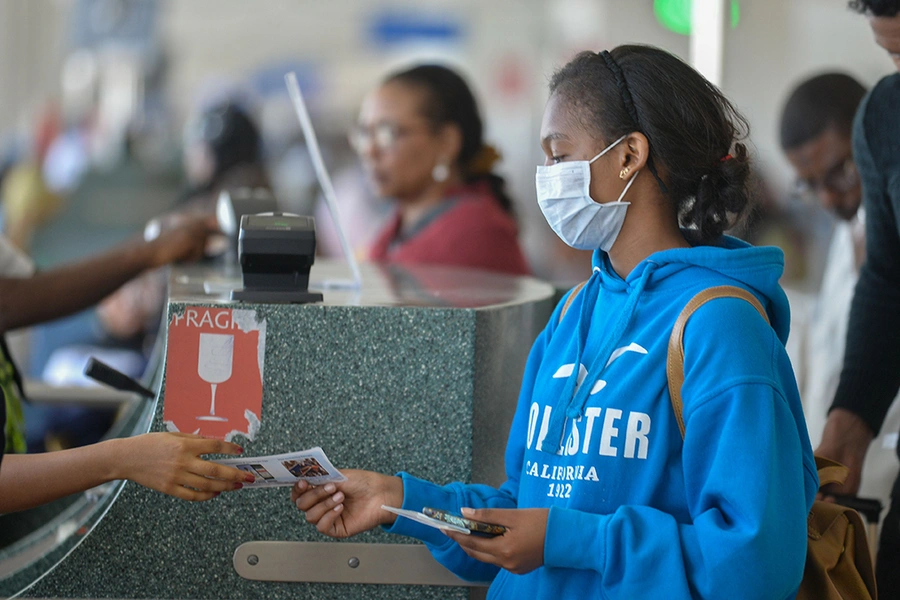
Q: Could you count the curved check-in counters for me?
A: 1